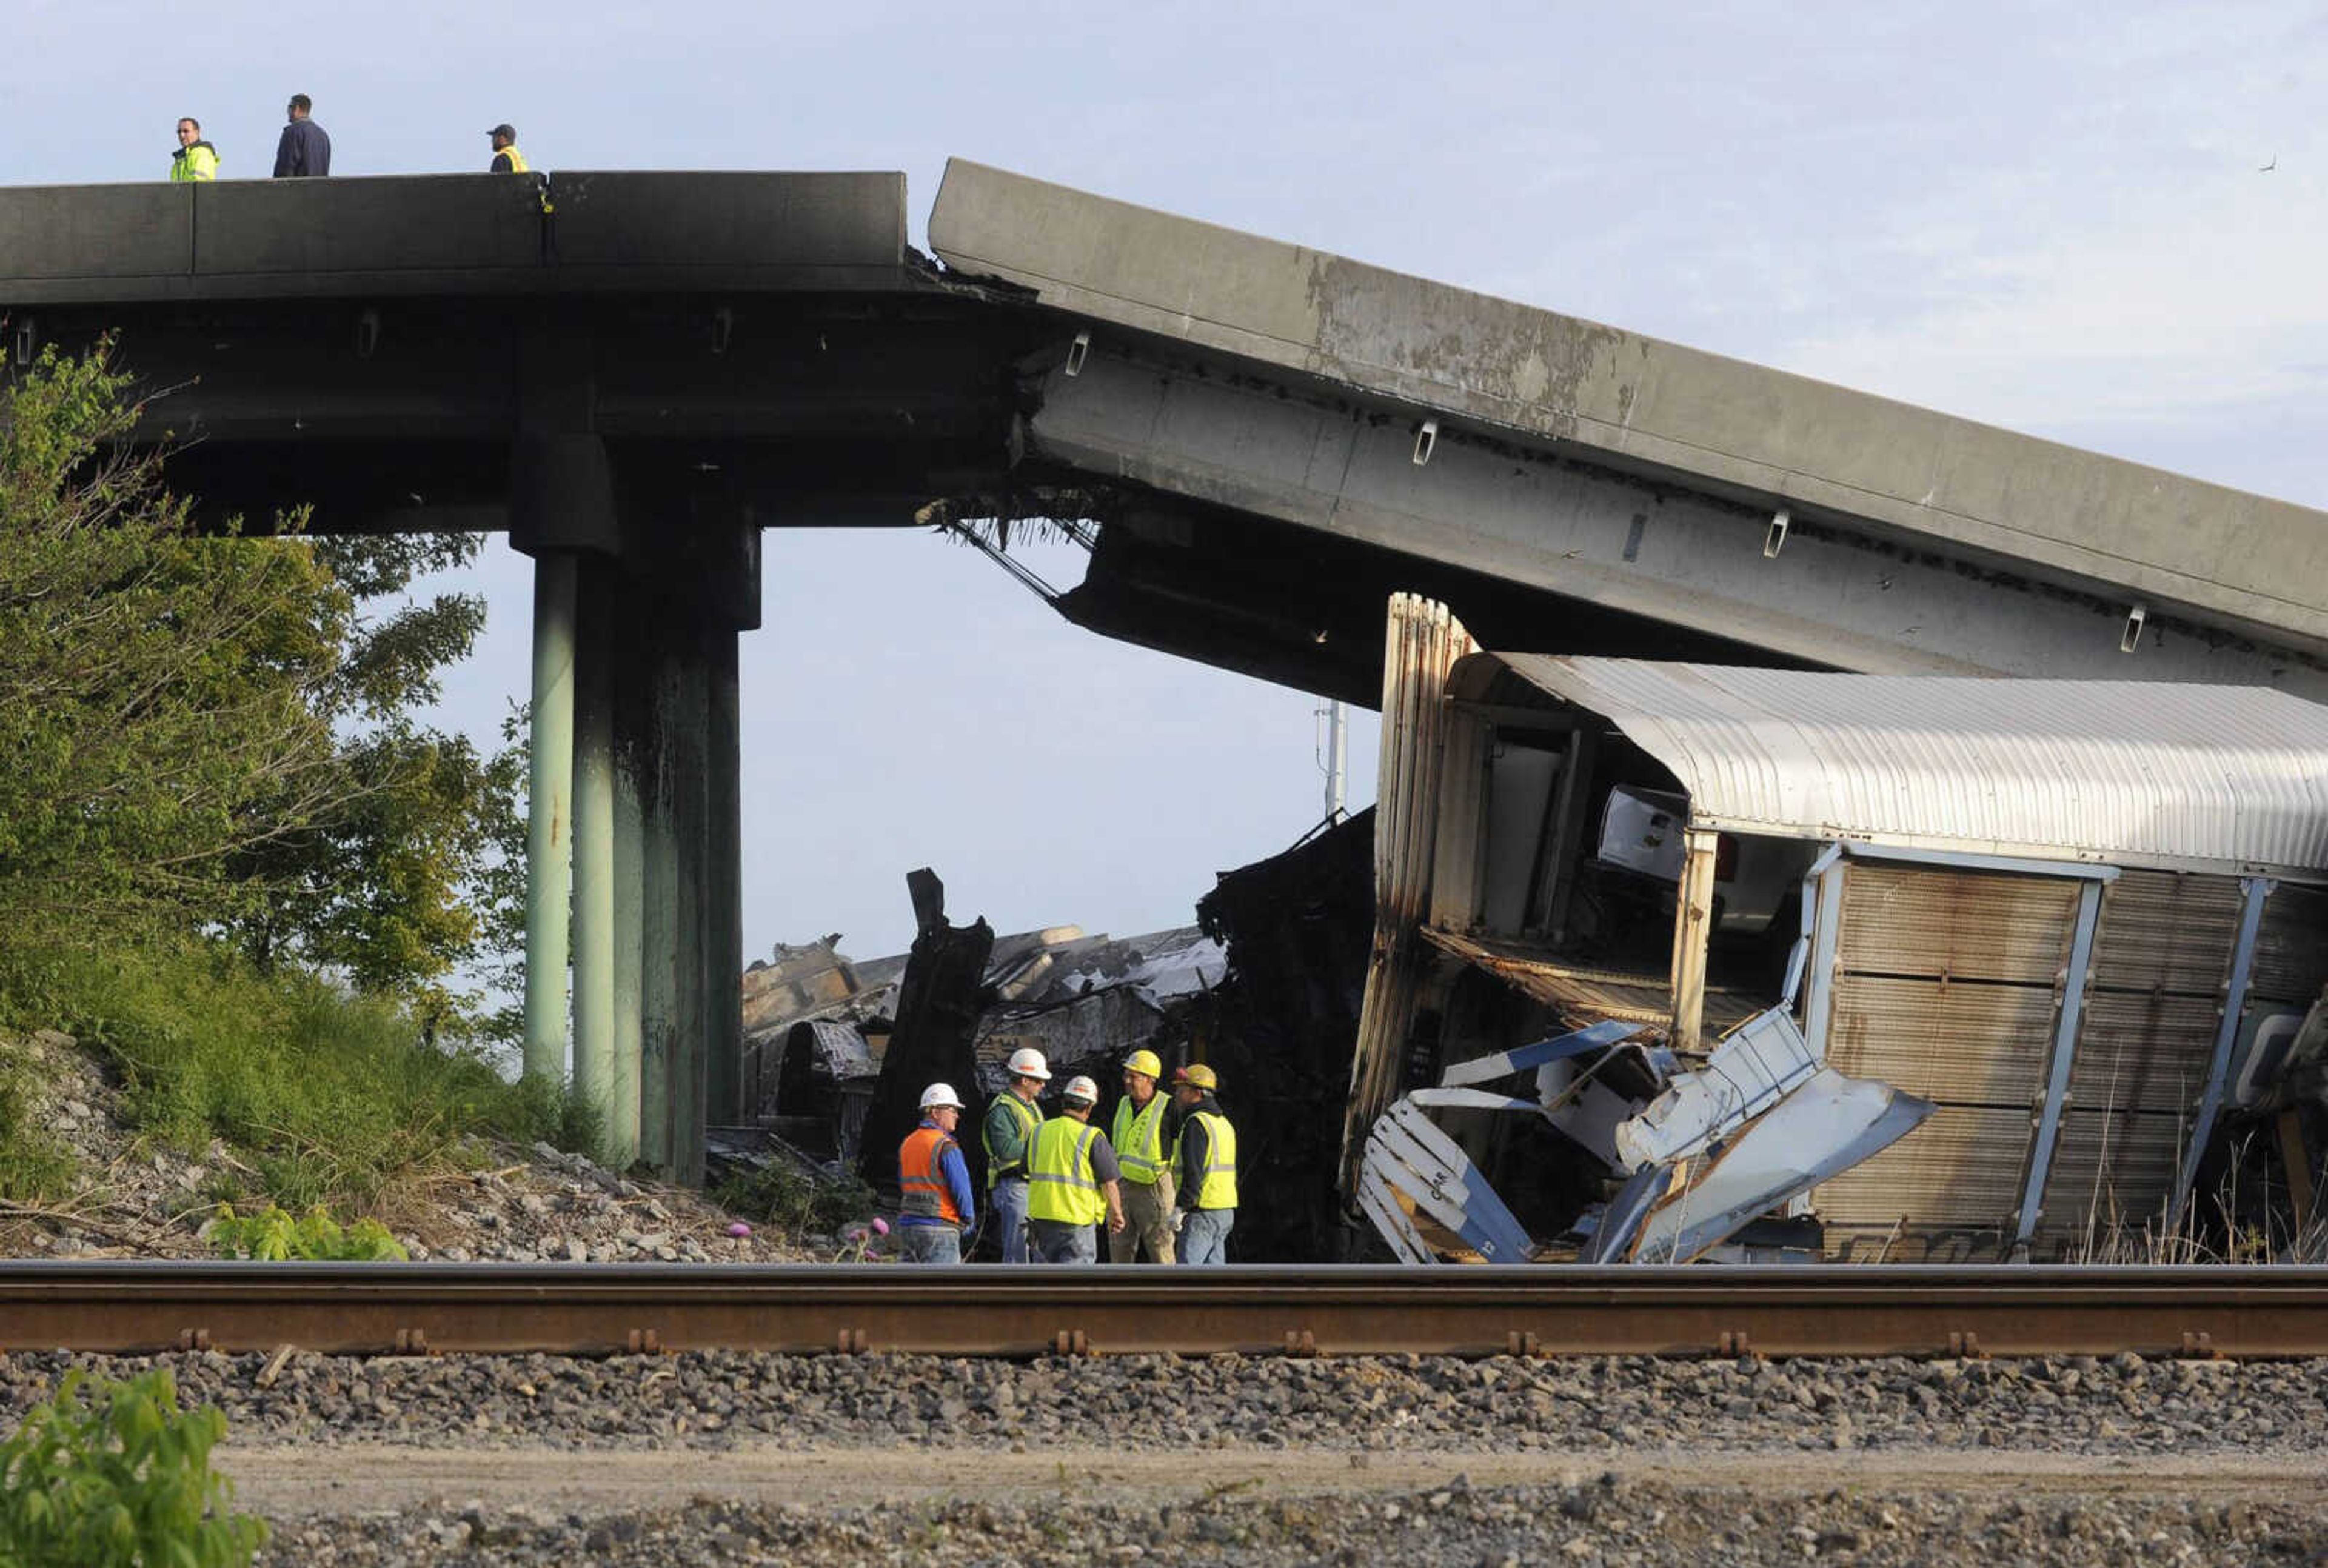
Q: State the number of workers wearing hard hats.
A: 5